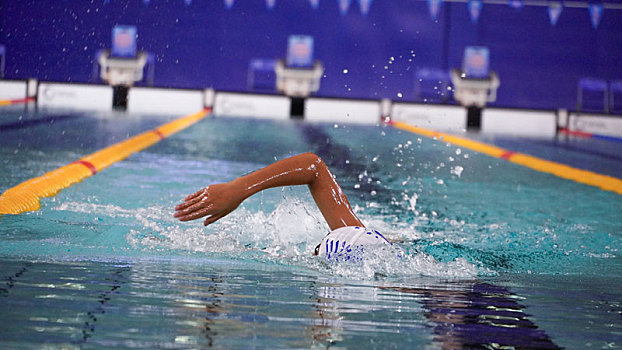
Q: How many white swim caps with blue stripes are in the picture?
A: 1